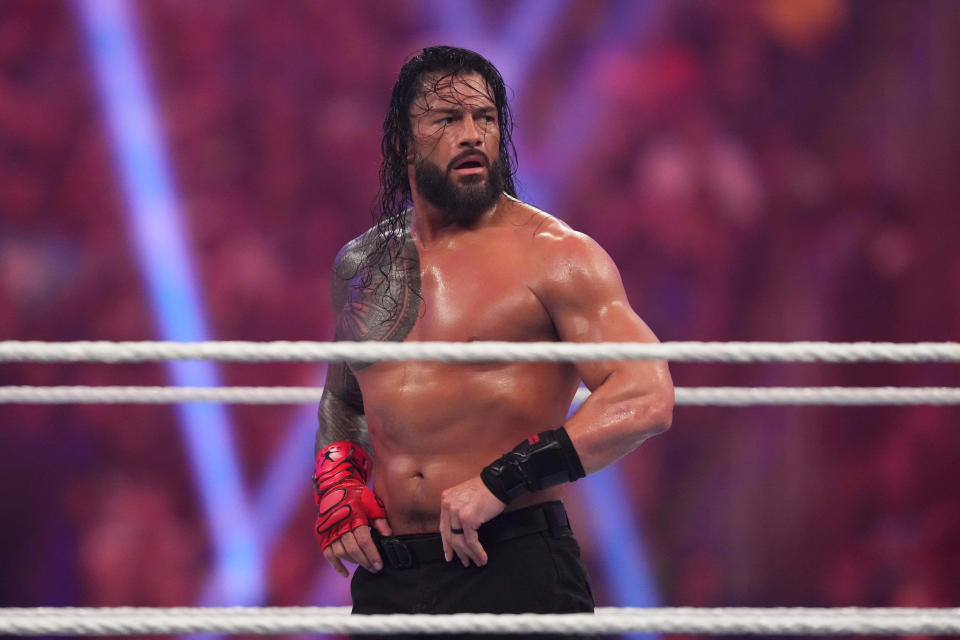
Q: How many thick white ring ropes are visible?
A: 3